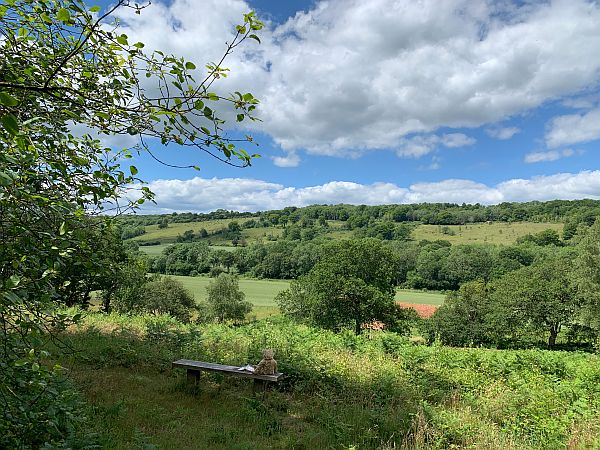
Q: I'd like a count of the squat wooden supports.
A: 2